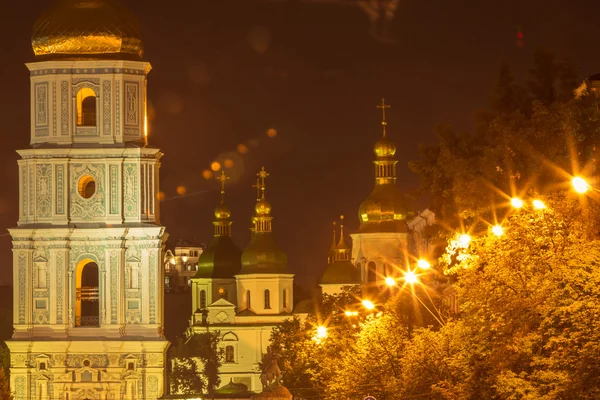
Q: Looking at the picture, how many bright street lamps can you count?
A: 11